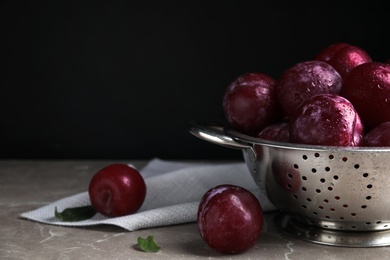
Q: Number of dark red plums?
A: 9